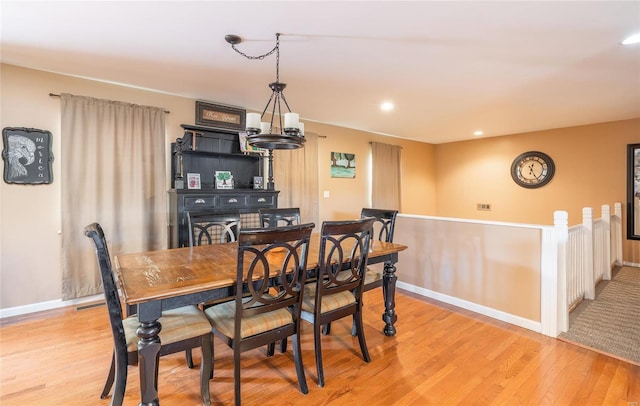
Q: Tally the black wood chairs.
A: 6